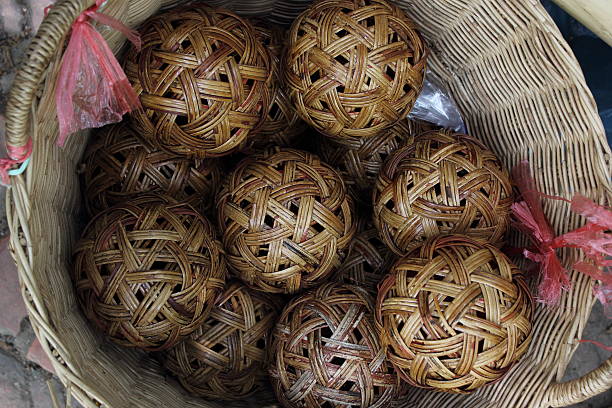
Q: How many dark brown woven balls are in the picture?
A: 12